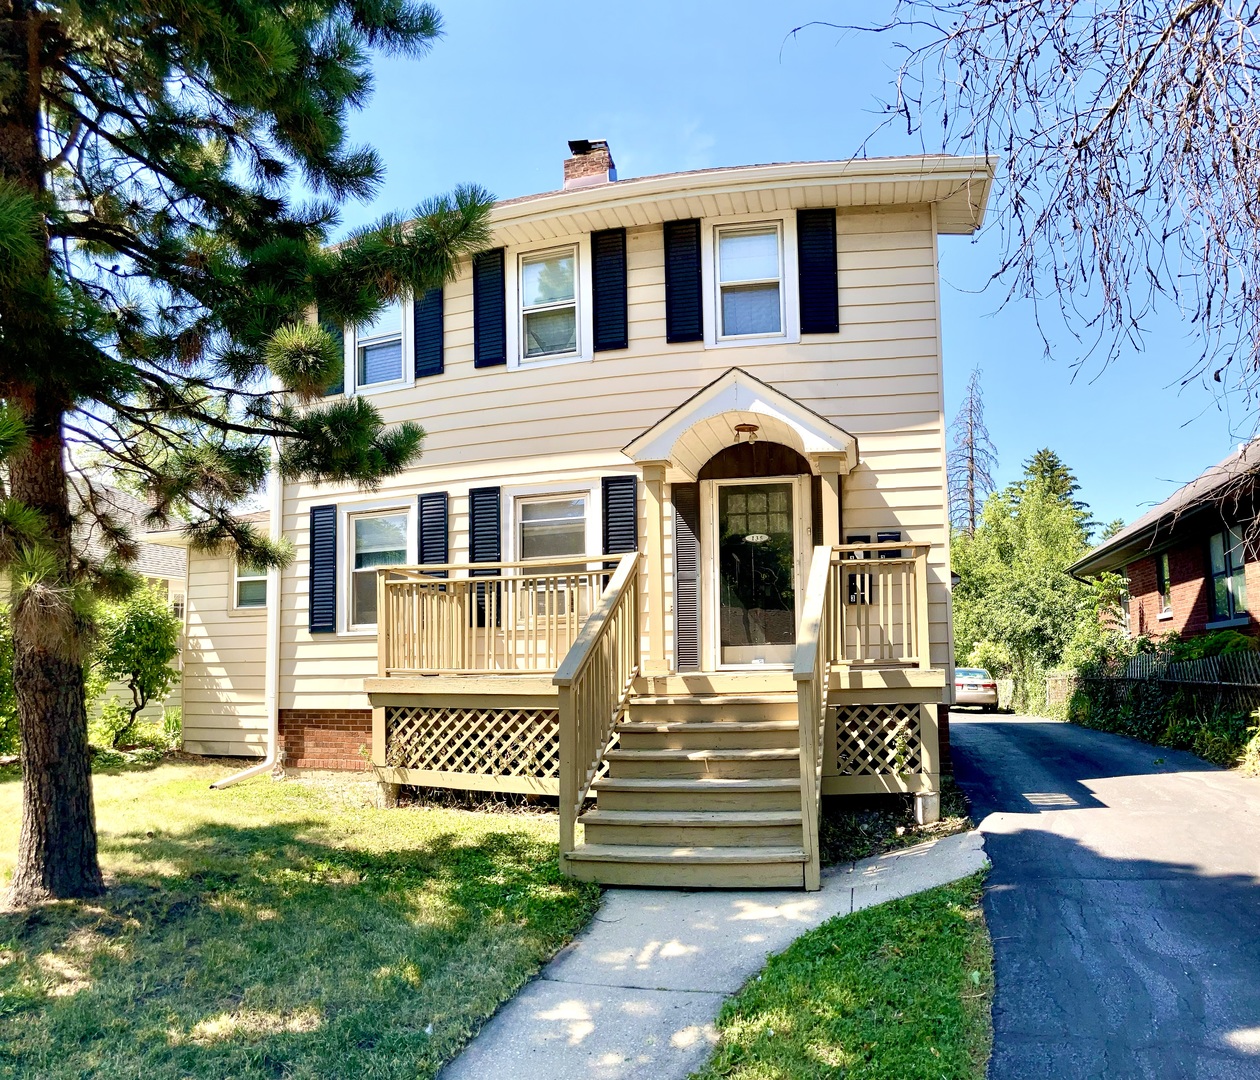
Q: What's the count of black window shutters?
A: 10